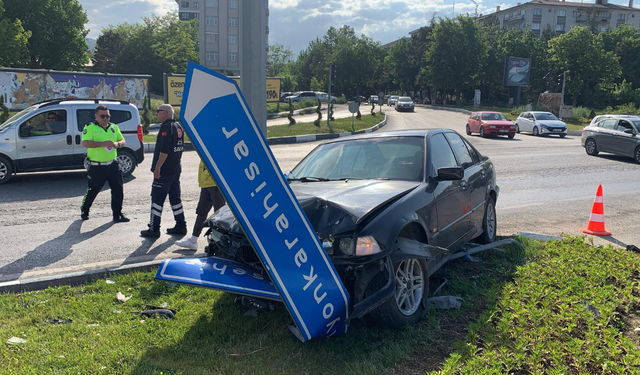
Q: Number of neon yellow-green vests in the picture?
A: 1